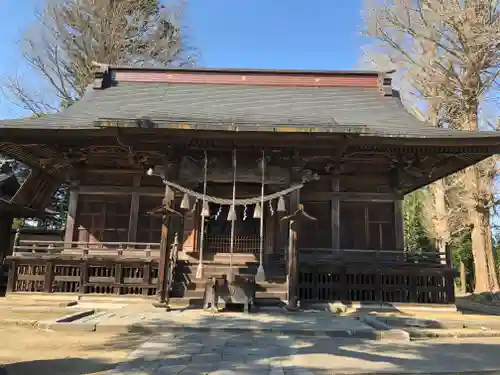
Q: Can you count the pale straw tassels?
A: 5